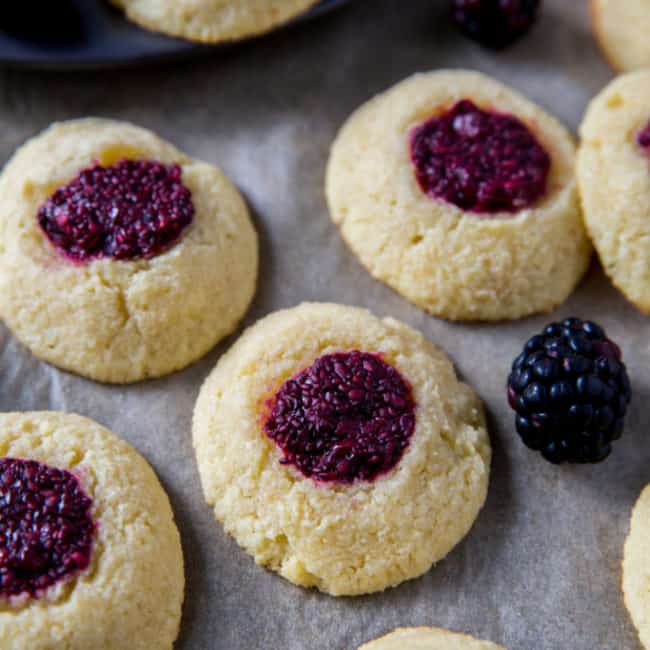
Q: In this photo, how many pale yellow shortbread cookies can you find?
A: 9